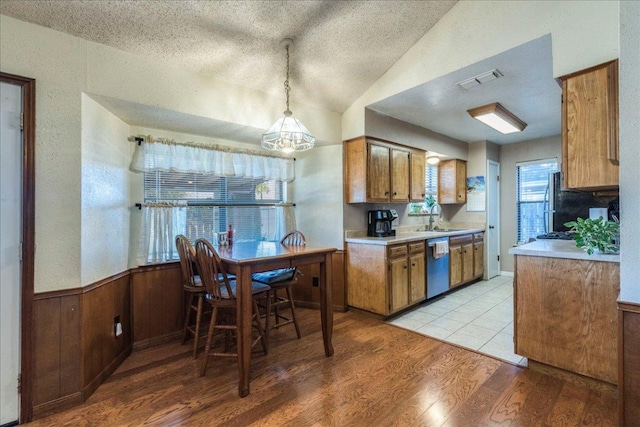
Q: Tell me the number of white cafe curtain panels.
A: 2